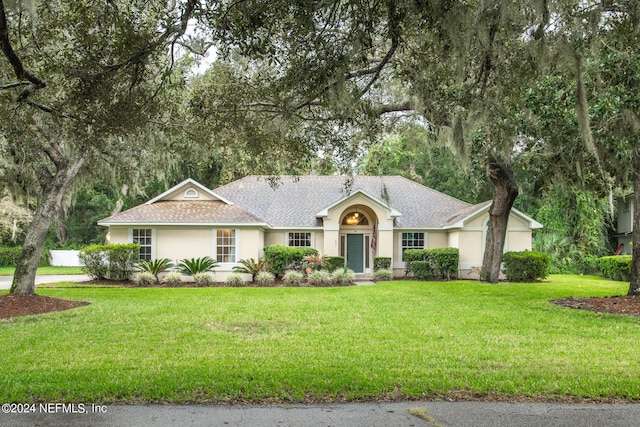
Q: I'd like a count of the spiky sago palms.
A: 3